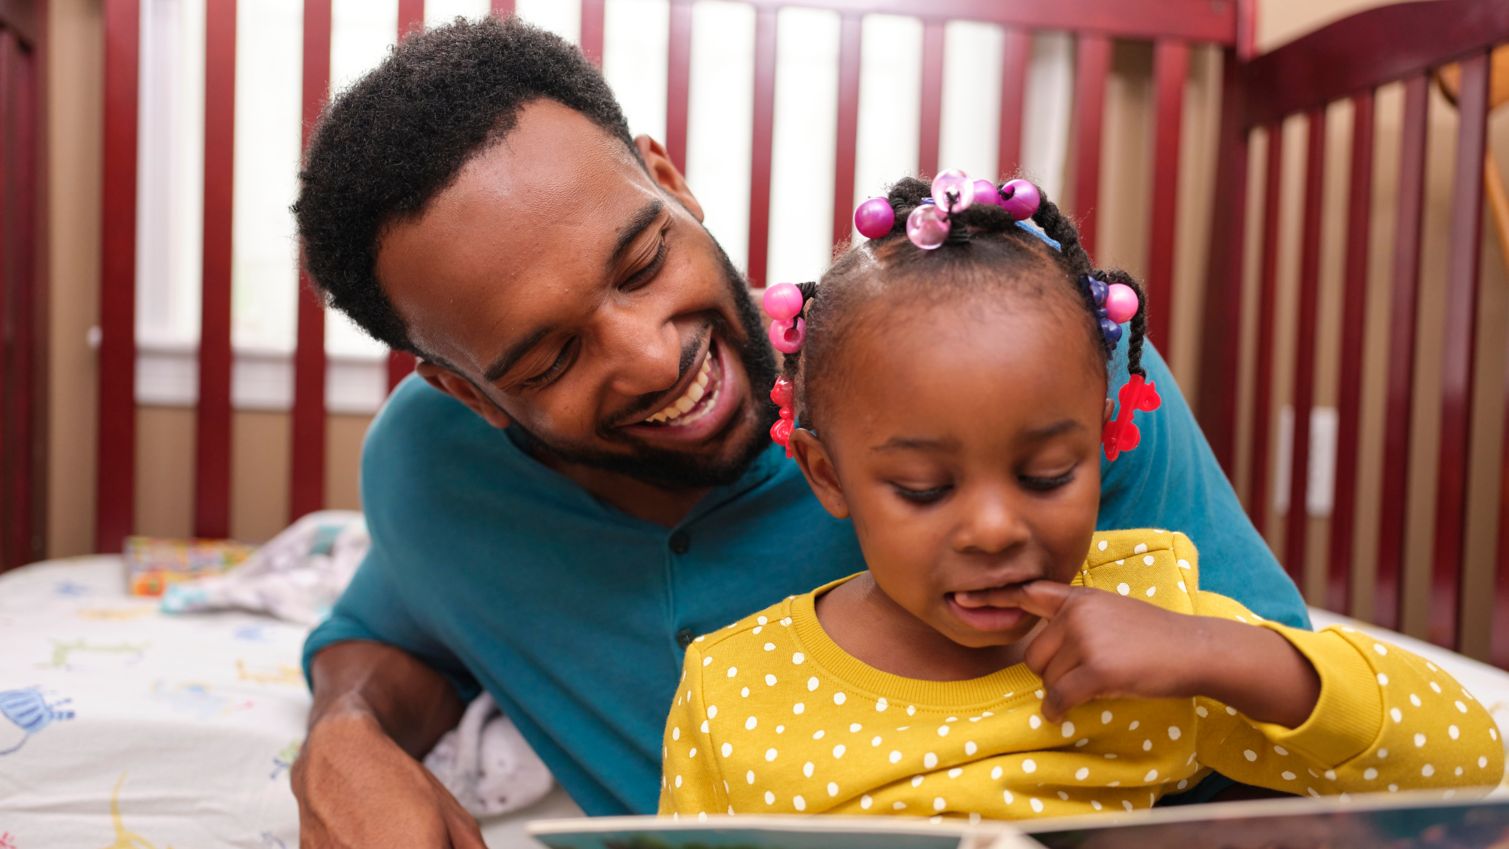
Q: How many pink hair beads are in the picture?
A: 8